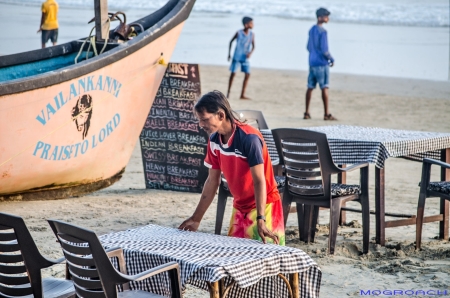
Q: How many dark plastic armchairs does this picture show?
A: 5